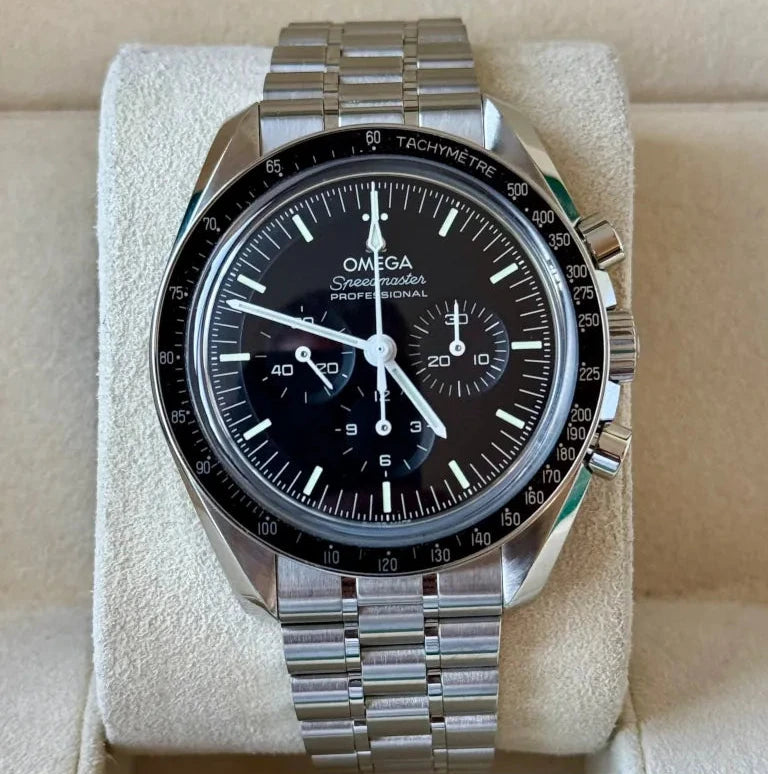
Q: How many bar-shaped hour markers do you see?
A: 11